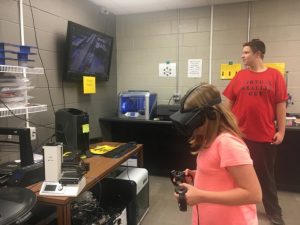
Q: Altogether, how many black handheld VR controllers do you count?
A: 2